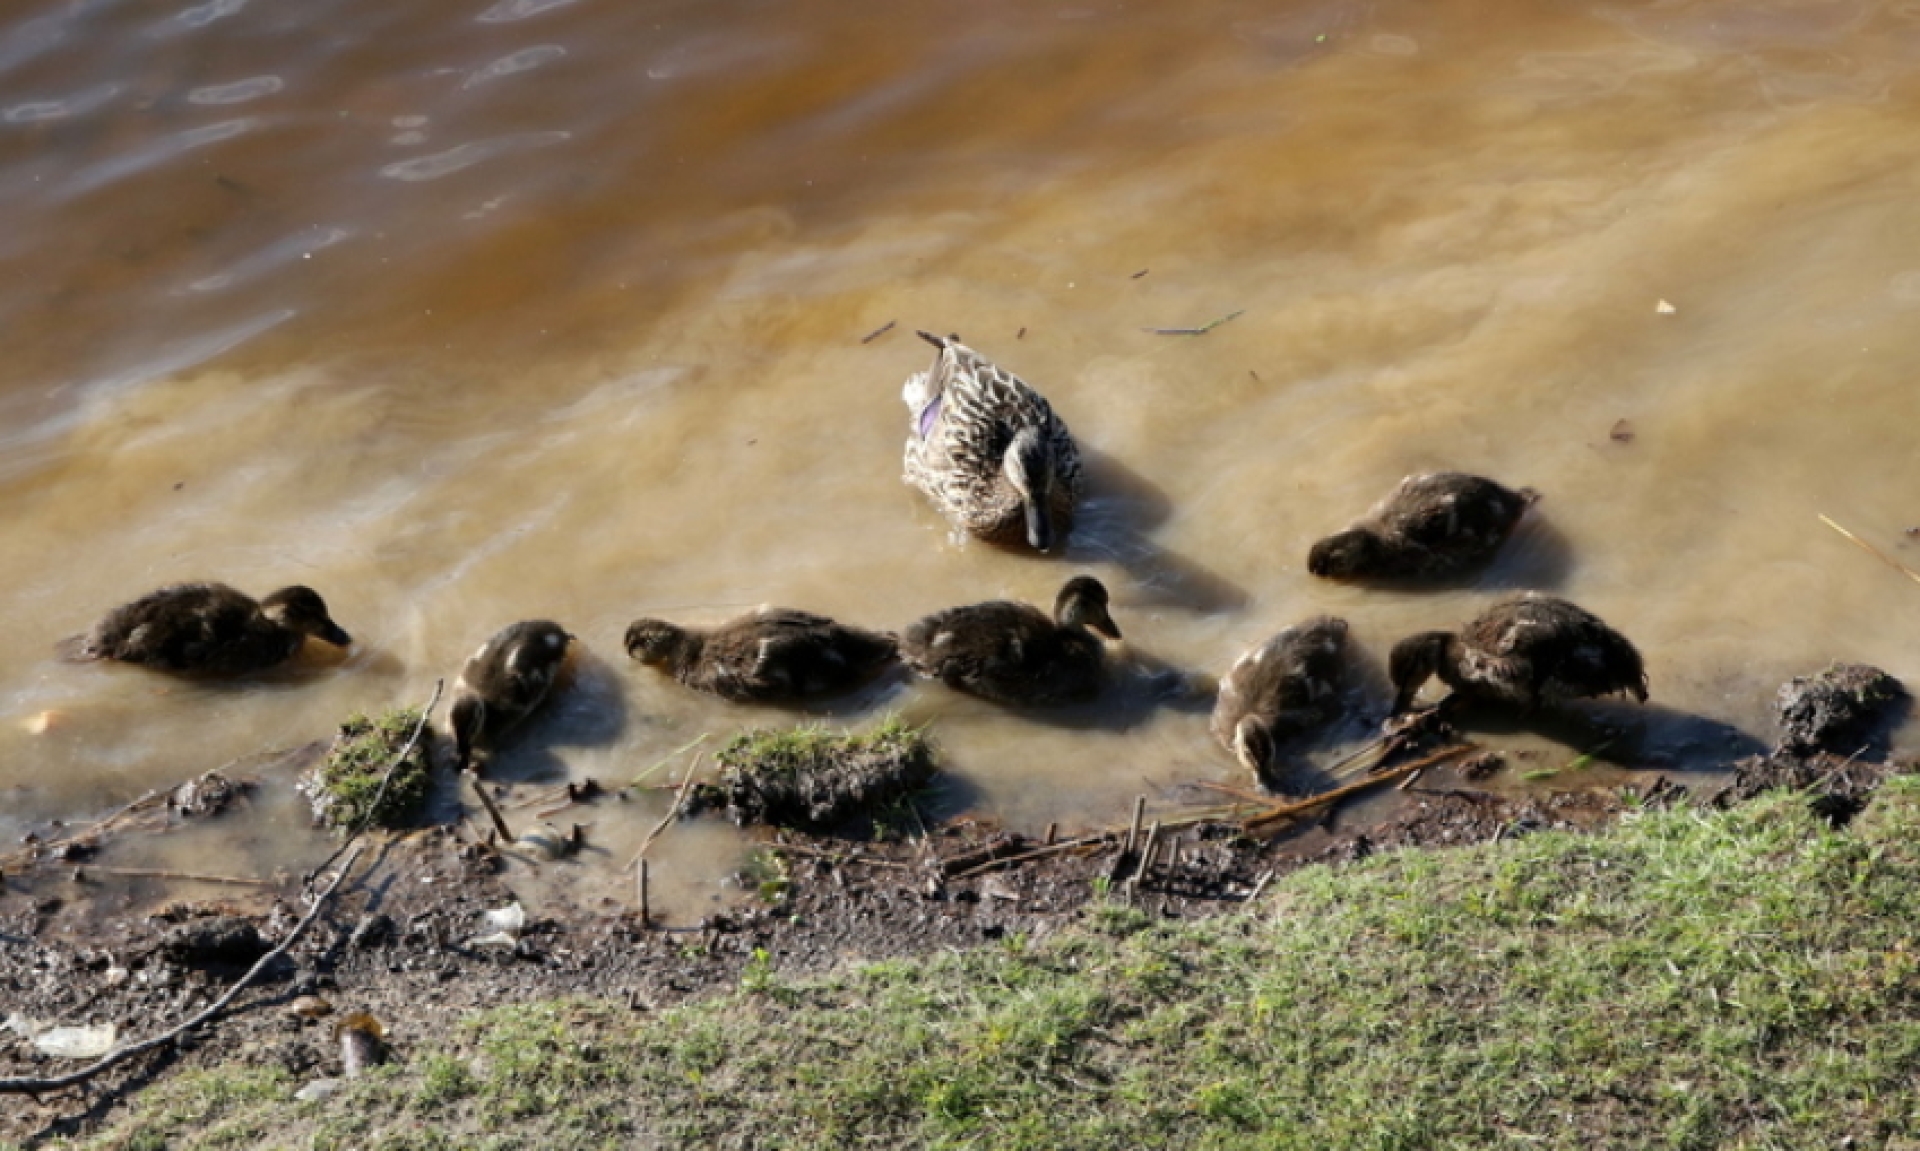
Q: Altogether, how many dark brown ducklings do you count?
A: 7